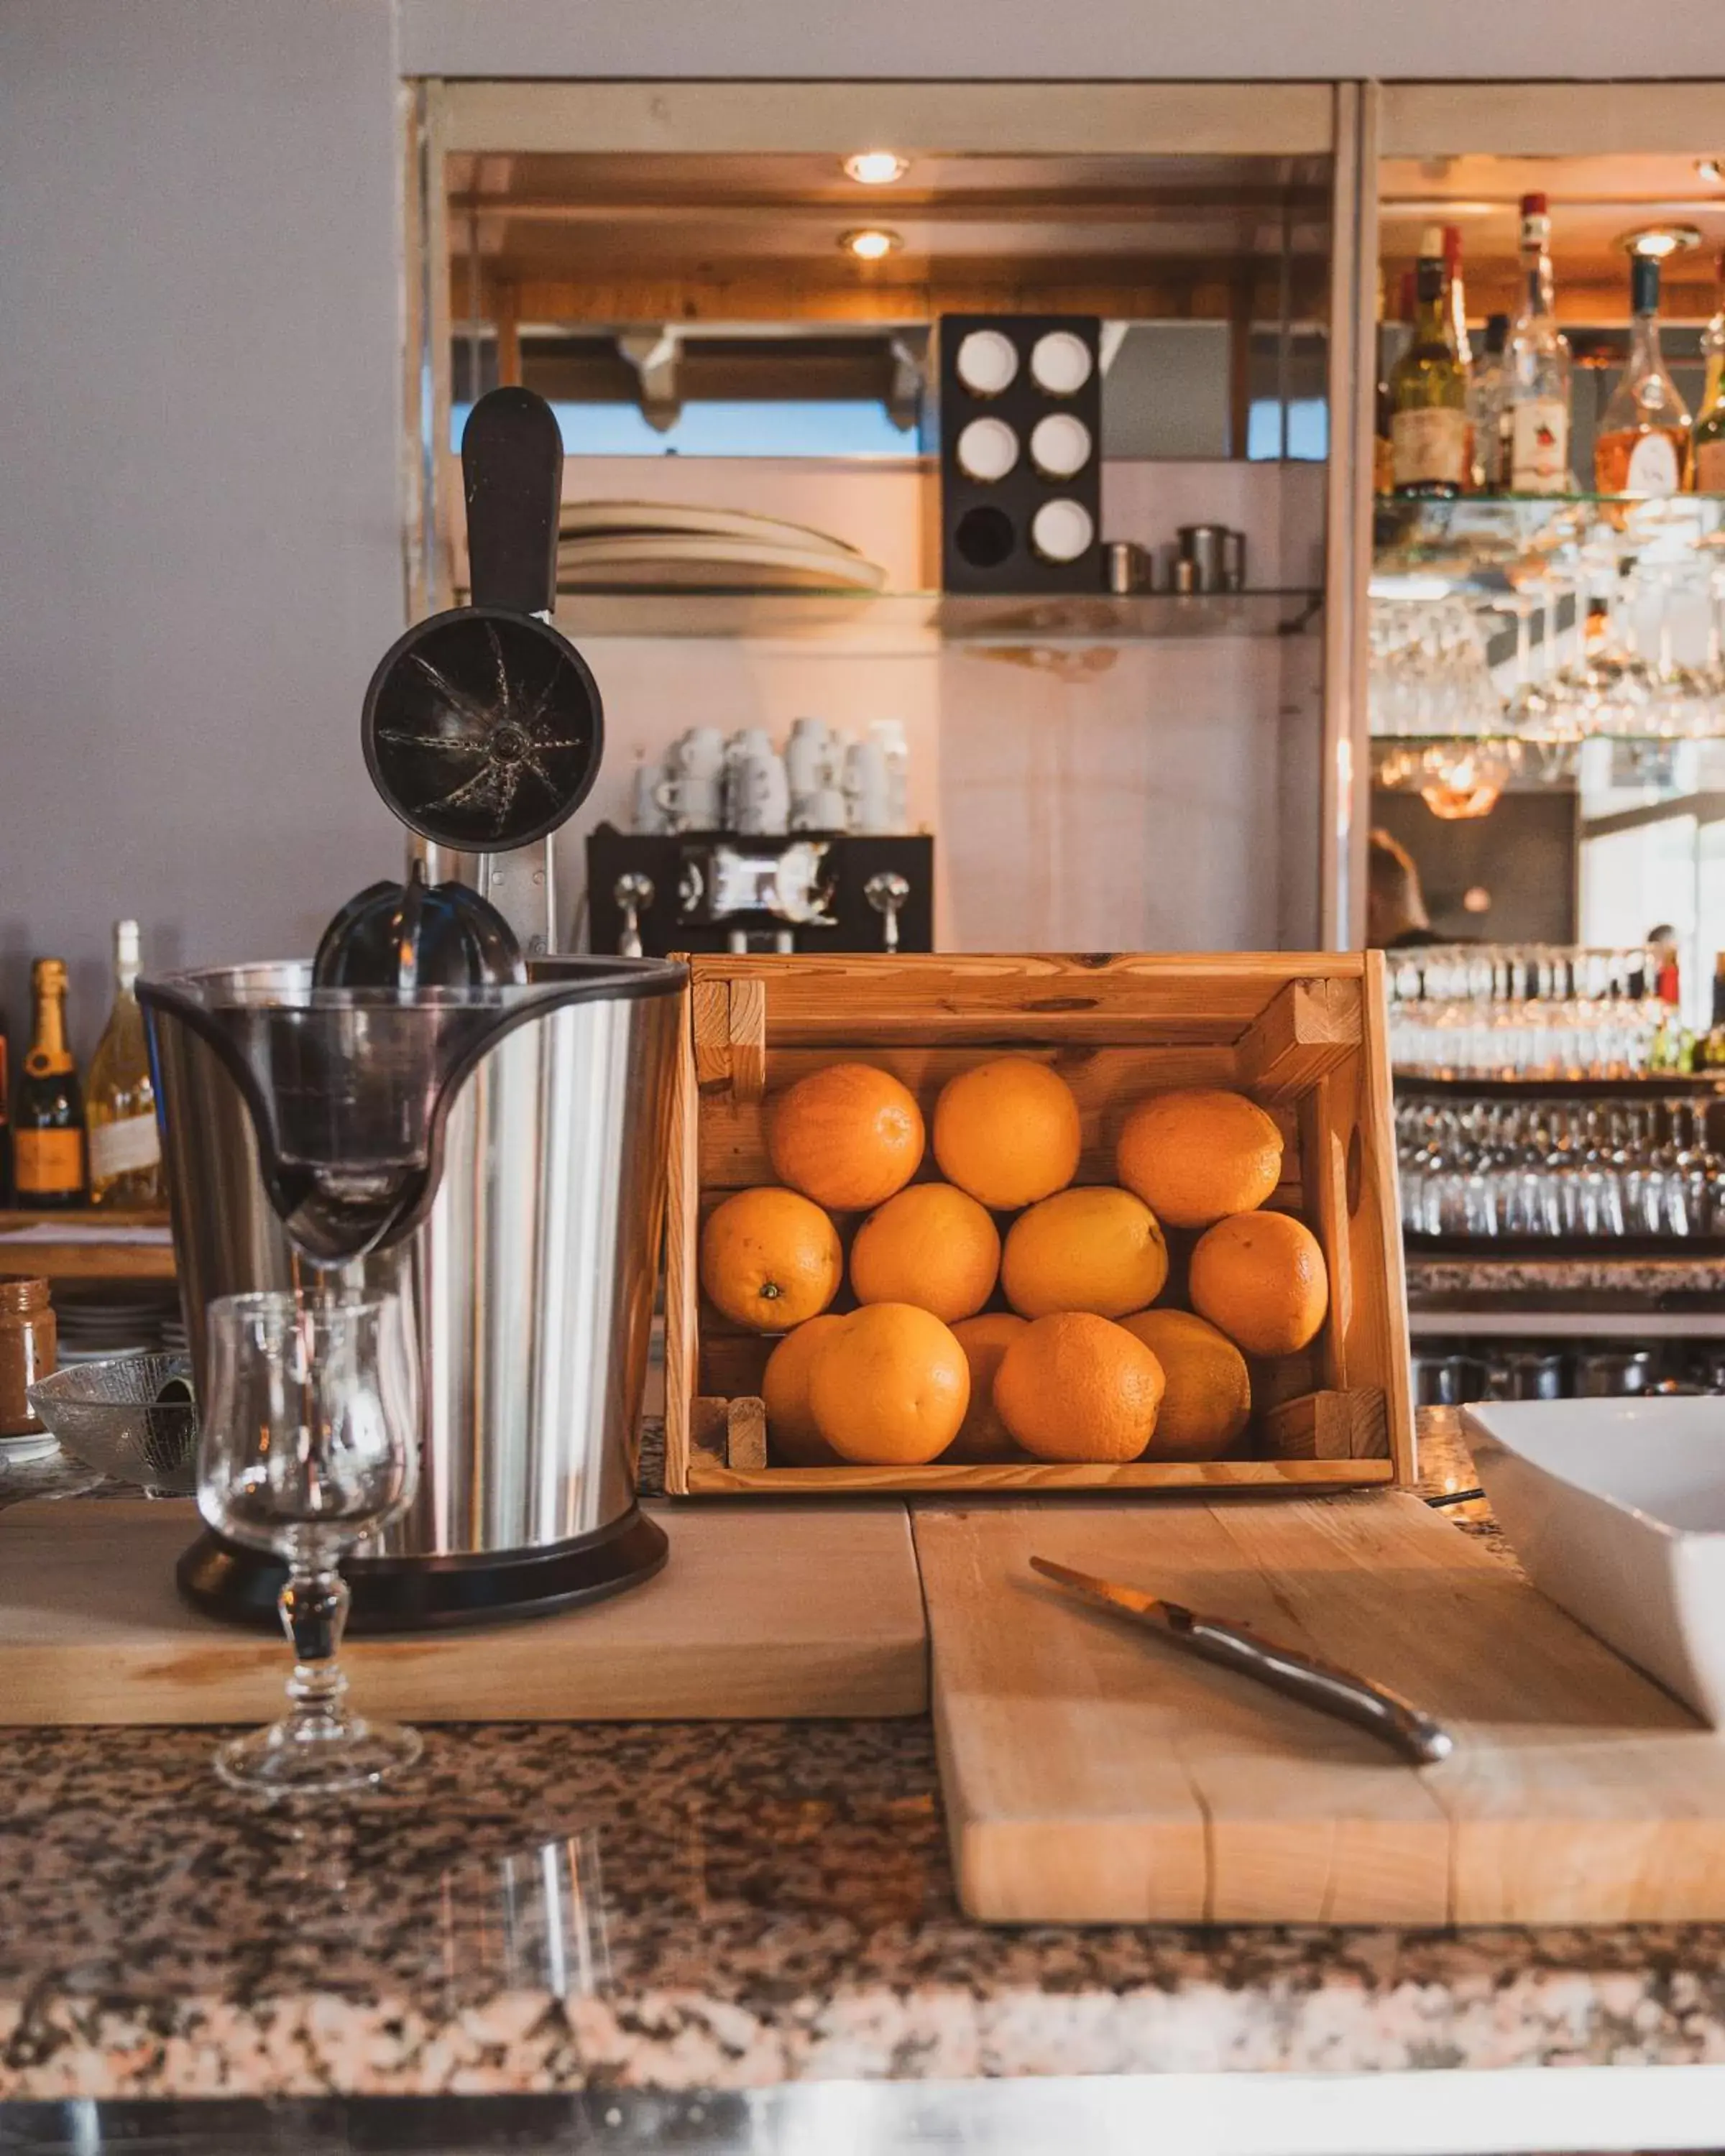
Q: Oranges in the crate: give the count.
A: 12